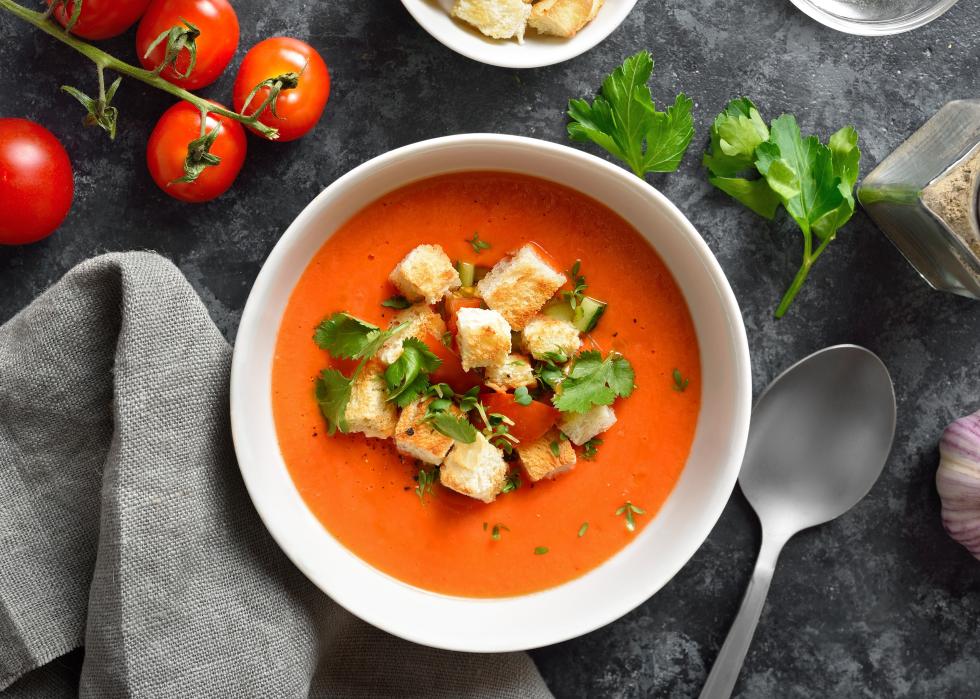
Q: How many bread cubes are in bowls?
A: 13